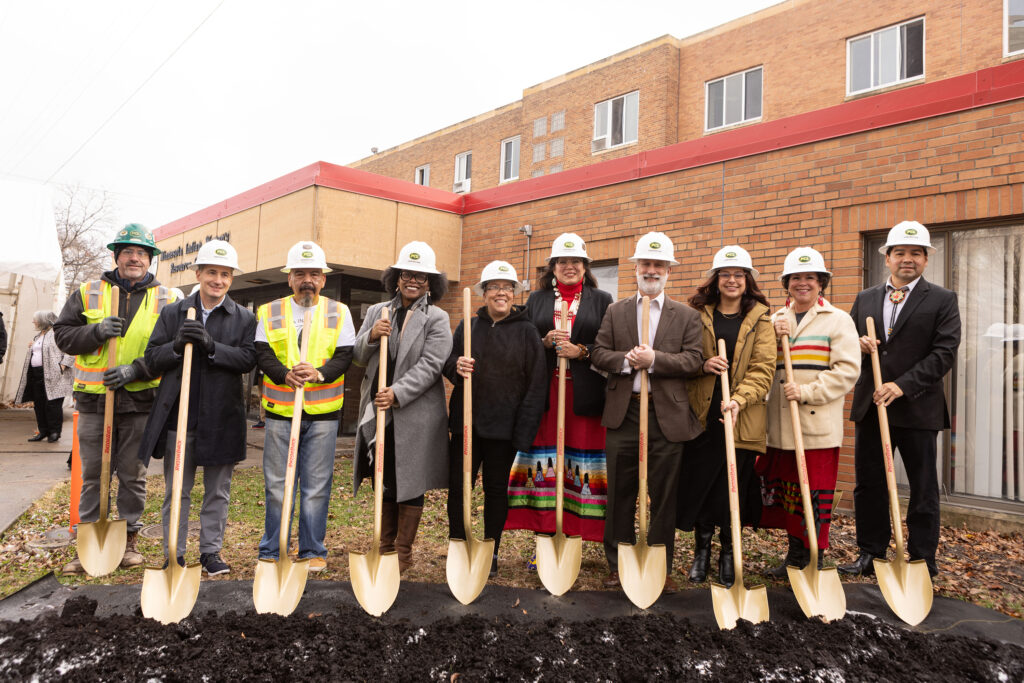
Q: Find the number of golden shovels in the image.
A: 10